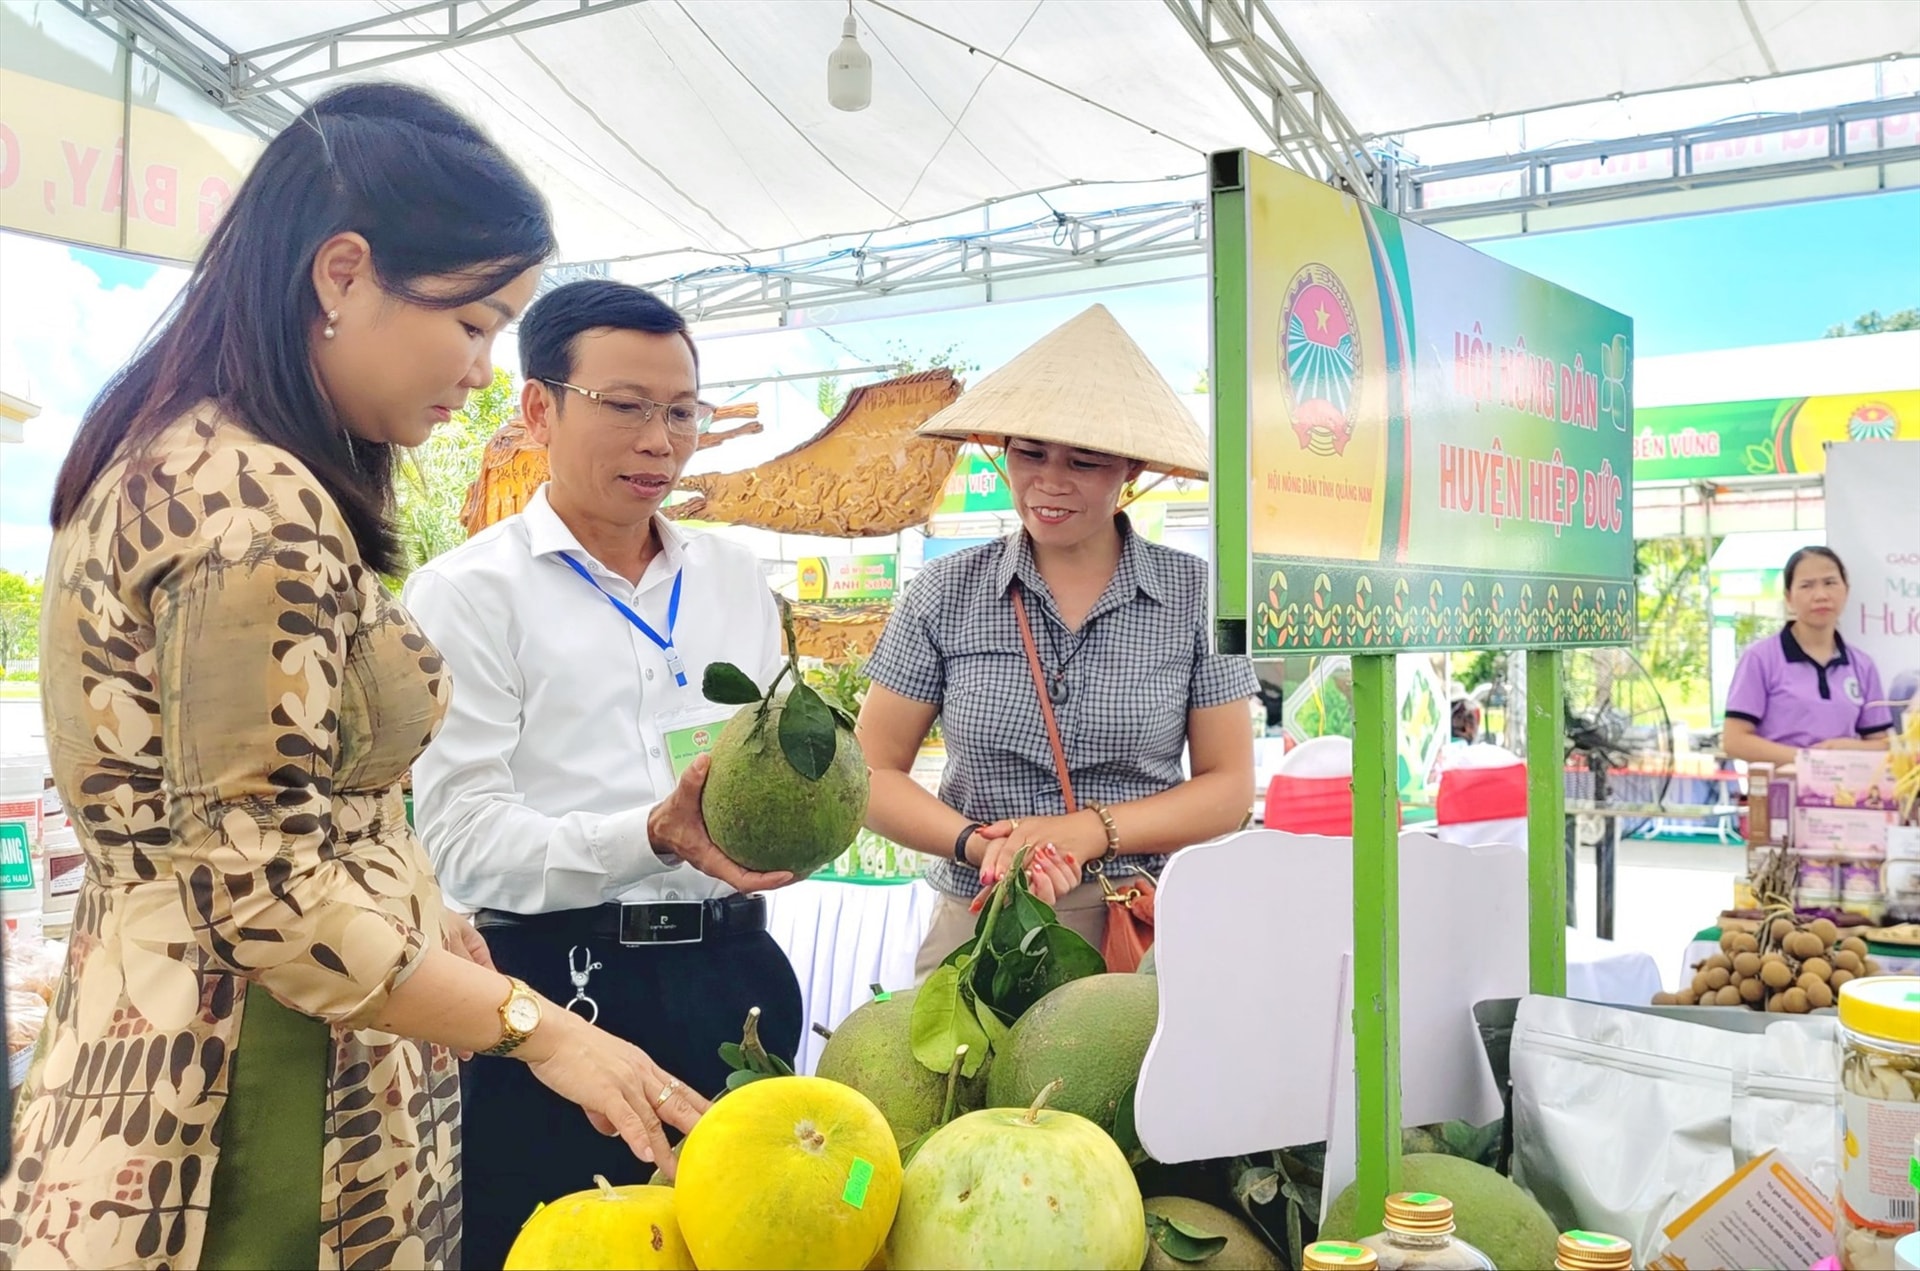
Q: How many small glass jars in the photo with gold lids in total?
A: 3